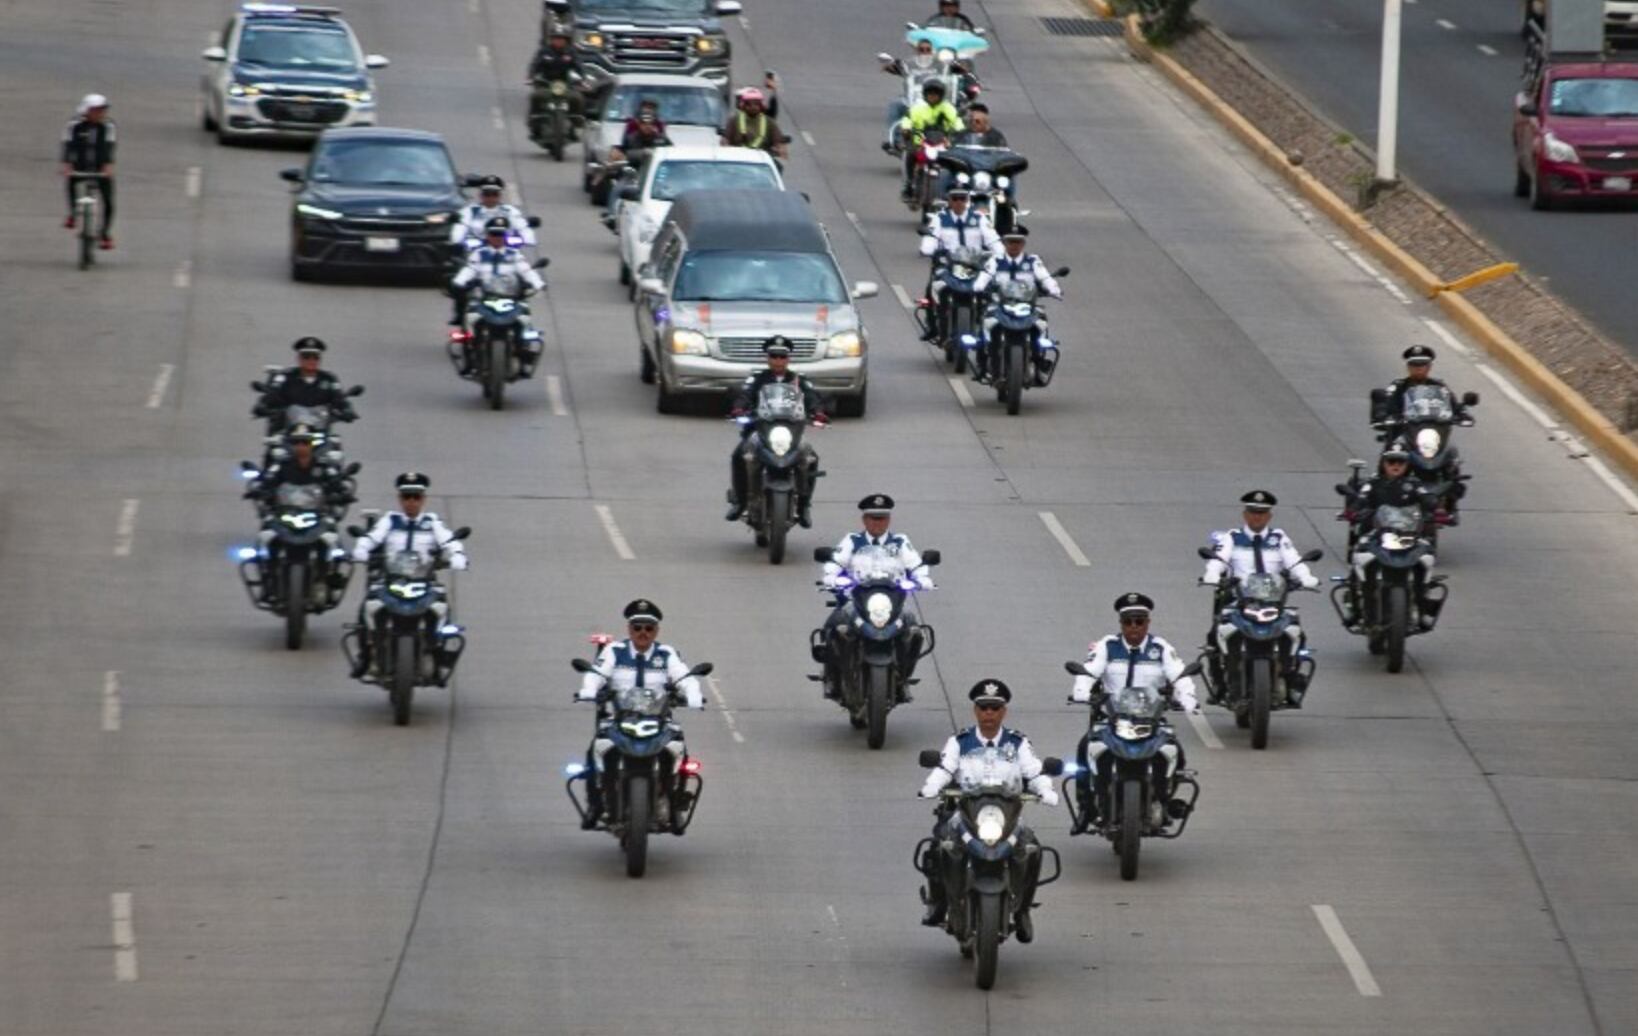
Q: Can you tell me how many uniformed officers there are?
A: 15